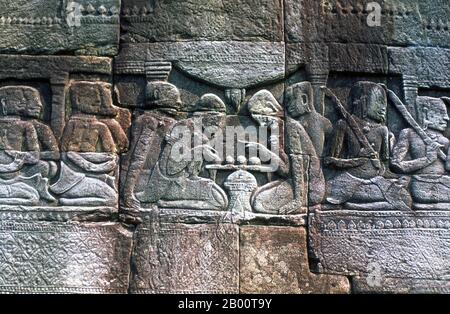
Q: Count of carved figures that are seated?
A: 8